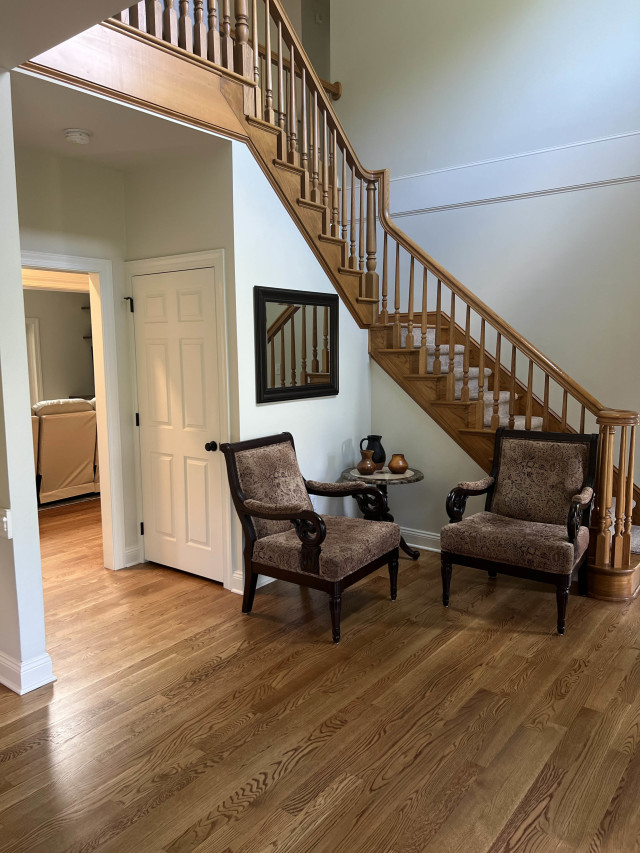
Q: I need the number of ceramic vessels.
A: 3